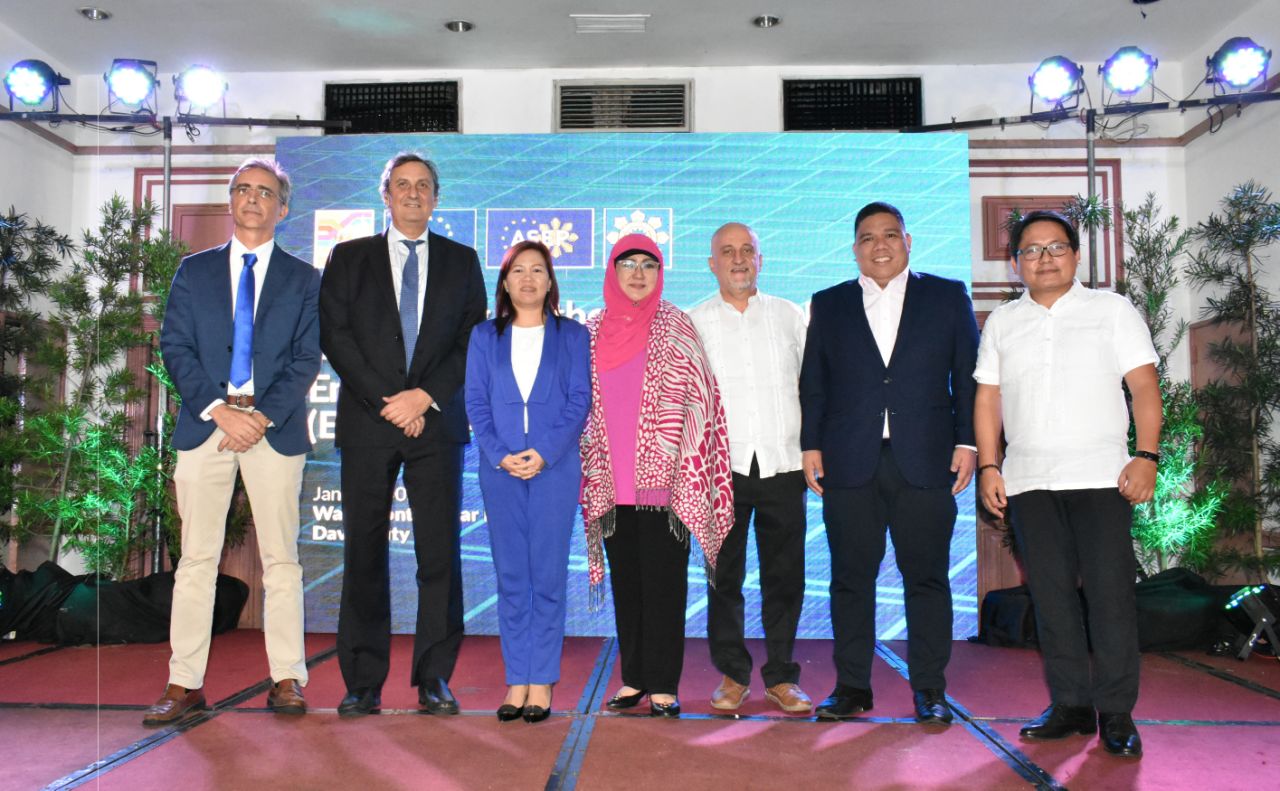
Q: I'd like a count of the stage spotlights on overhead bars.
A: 6